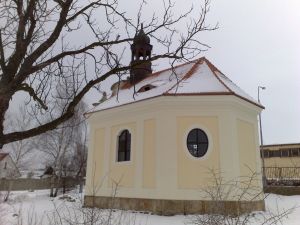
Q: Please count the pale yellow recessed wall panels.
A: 5